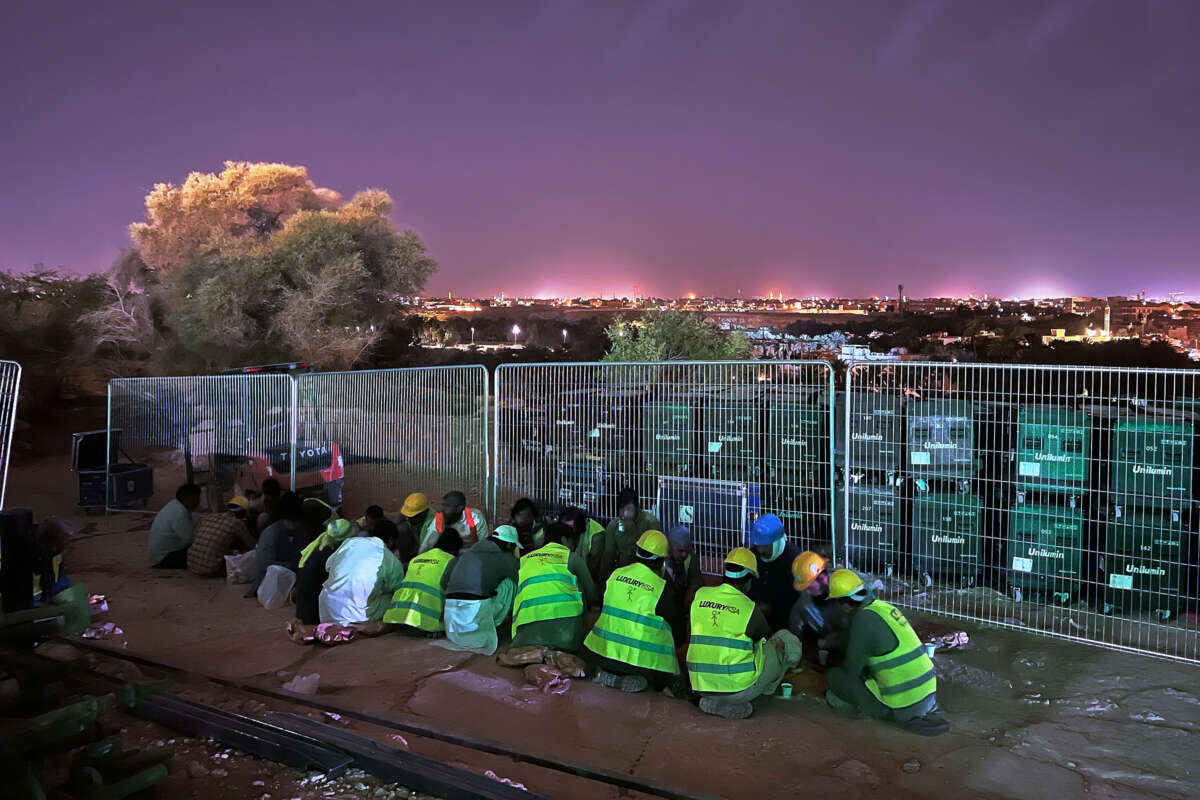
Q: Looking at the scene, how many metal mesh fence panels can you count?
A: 5